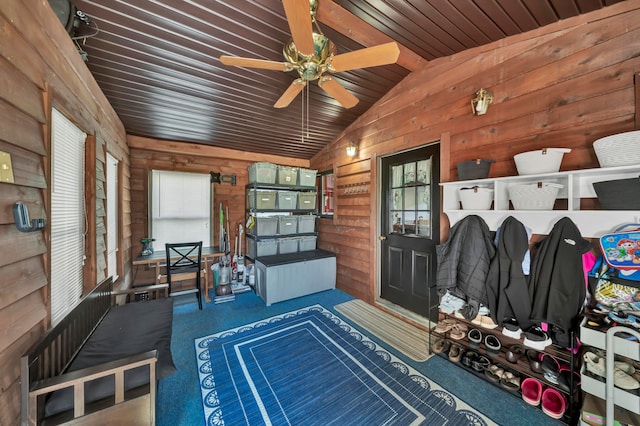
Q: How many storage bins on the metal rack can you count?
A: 12